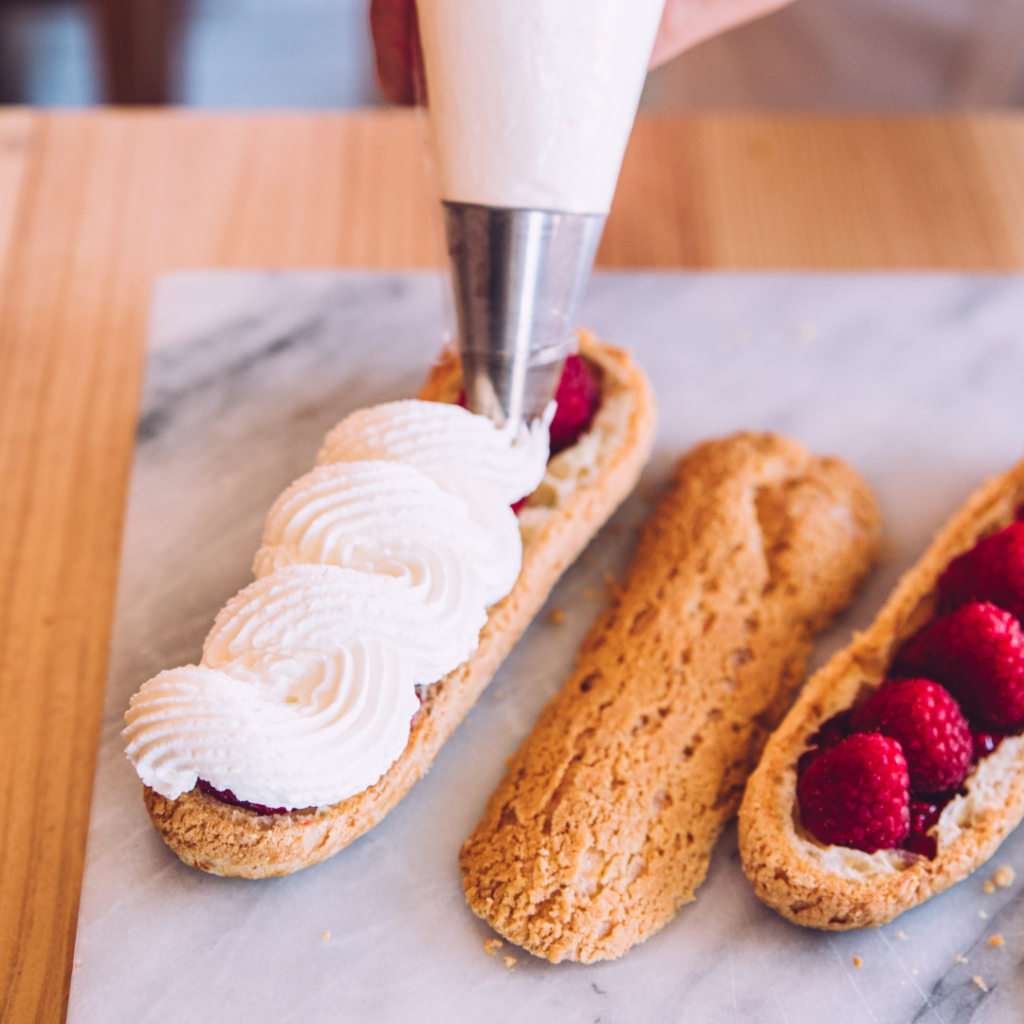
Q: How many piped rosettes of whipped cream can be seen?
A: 4